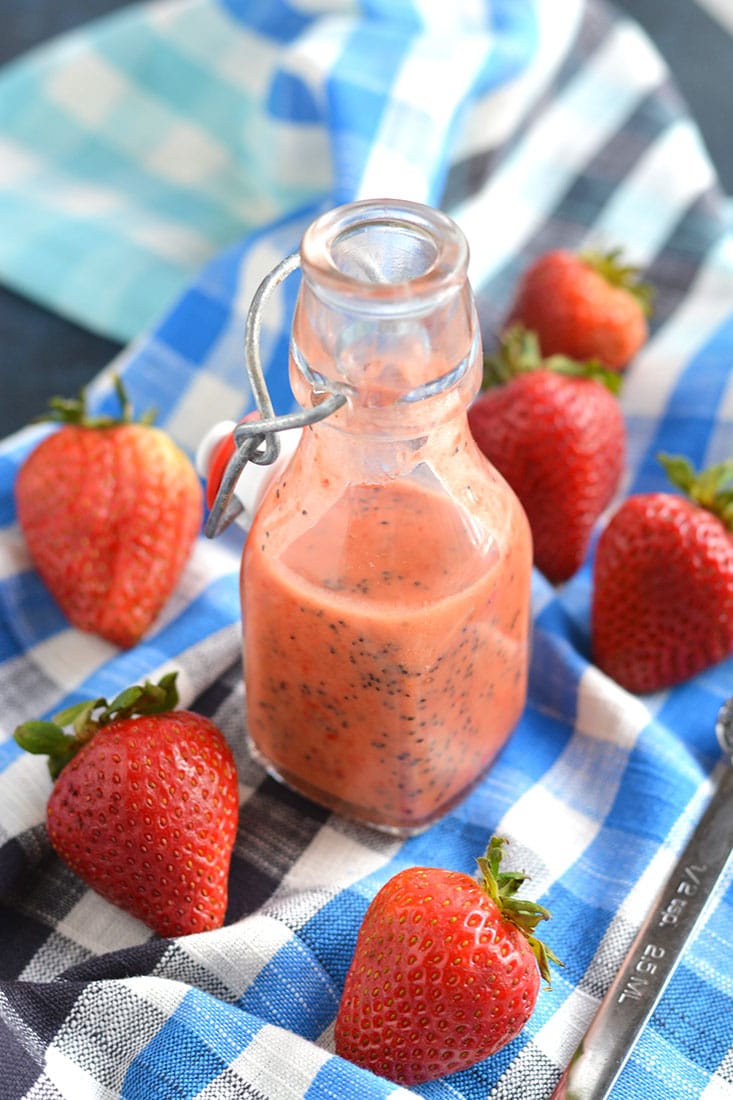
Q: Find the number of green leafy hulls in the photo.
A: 6